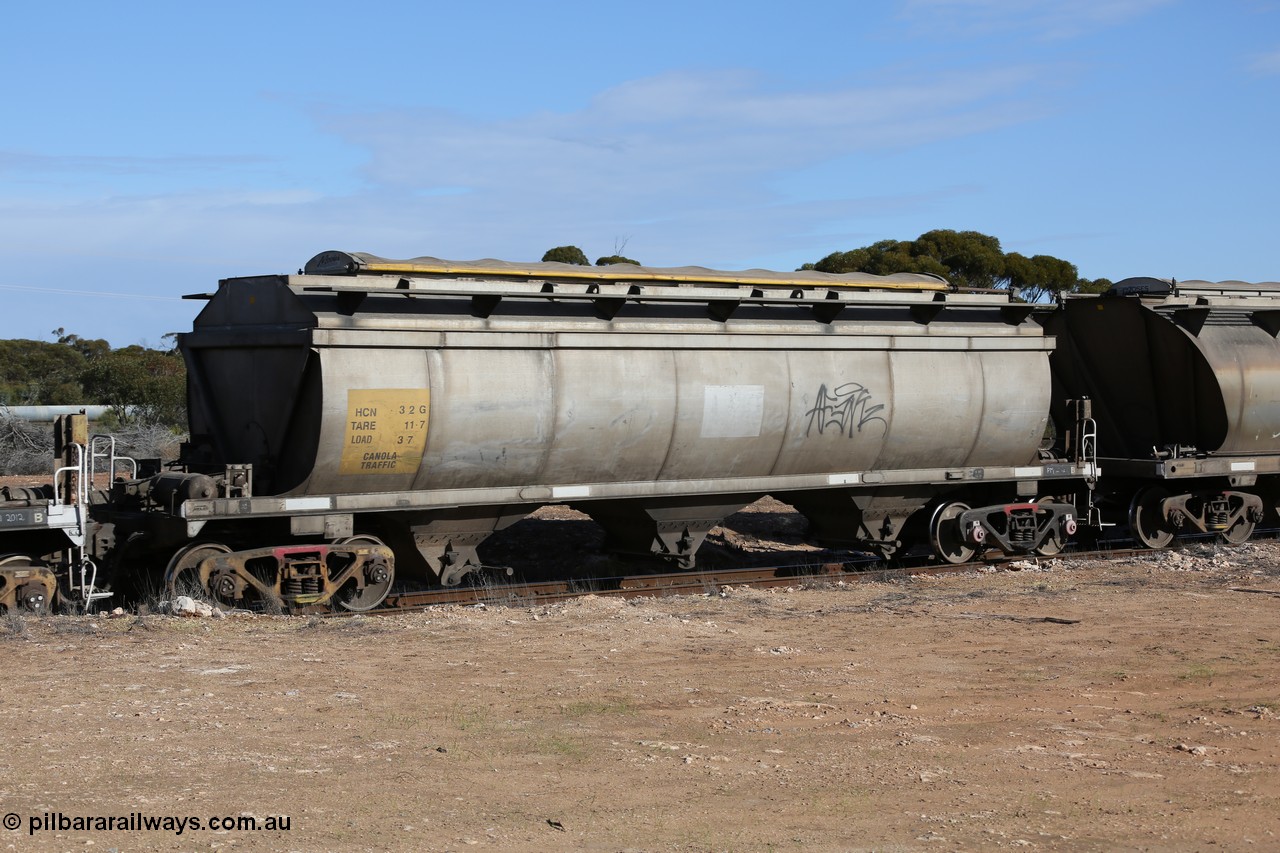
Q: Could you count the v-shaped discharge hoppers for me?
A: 3